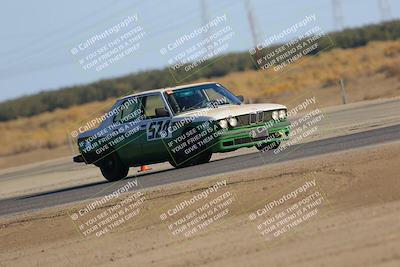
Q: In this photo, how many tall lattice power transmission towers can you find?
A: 4